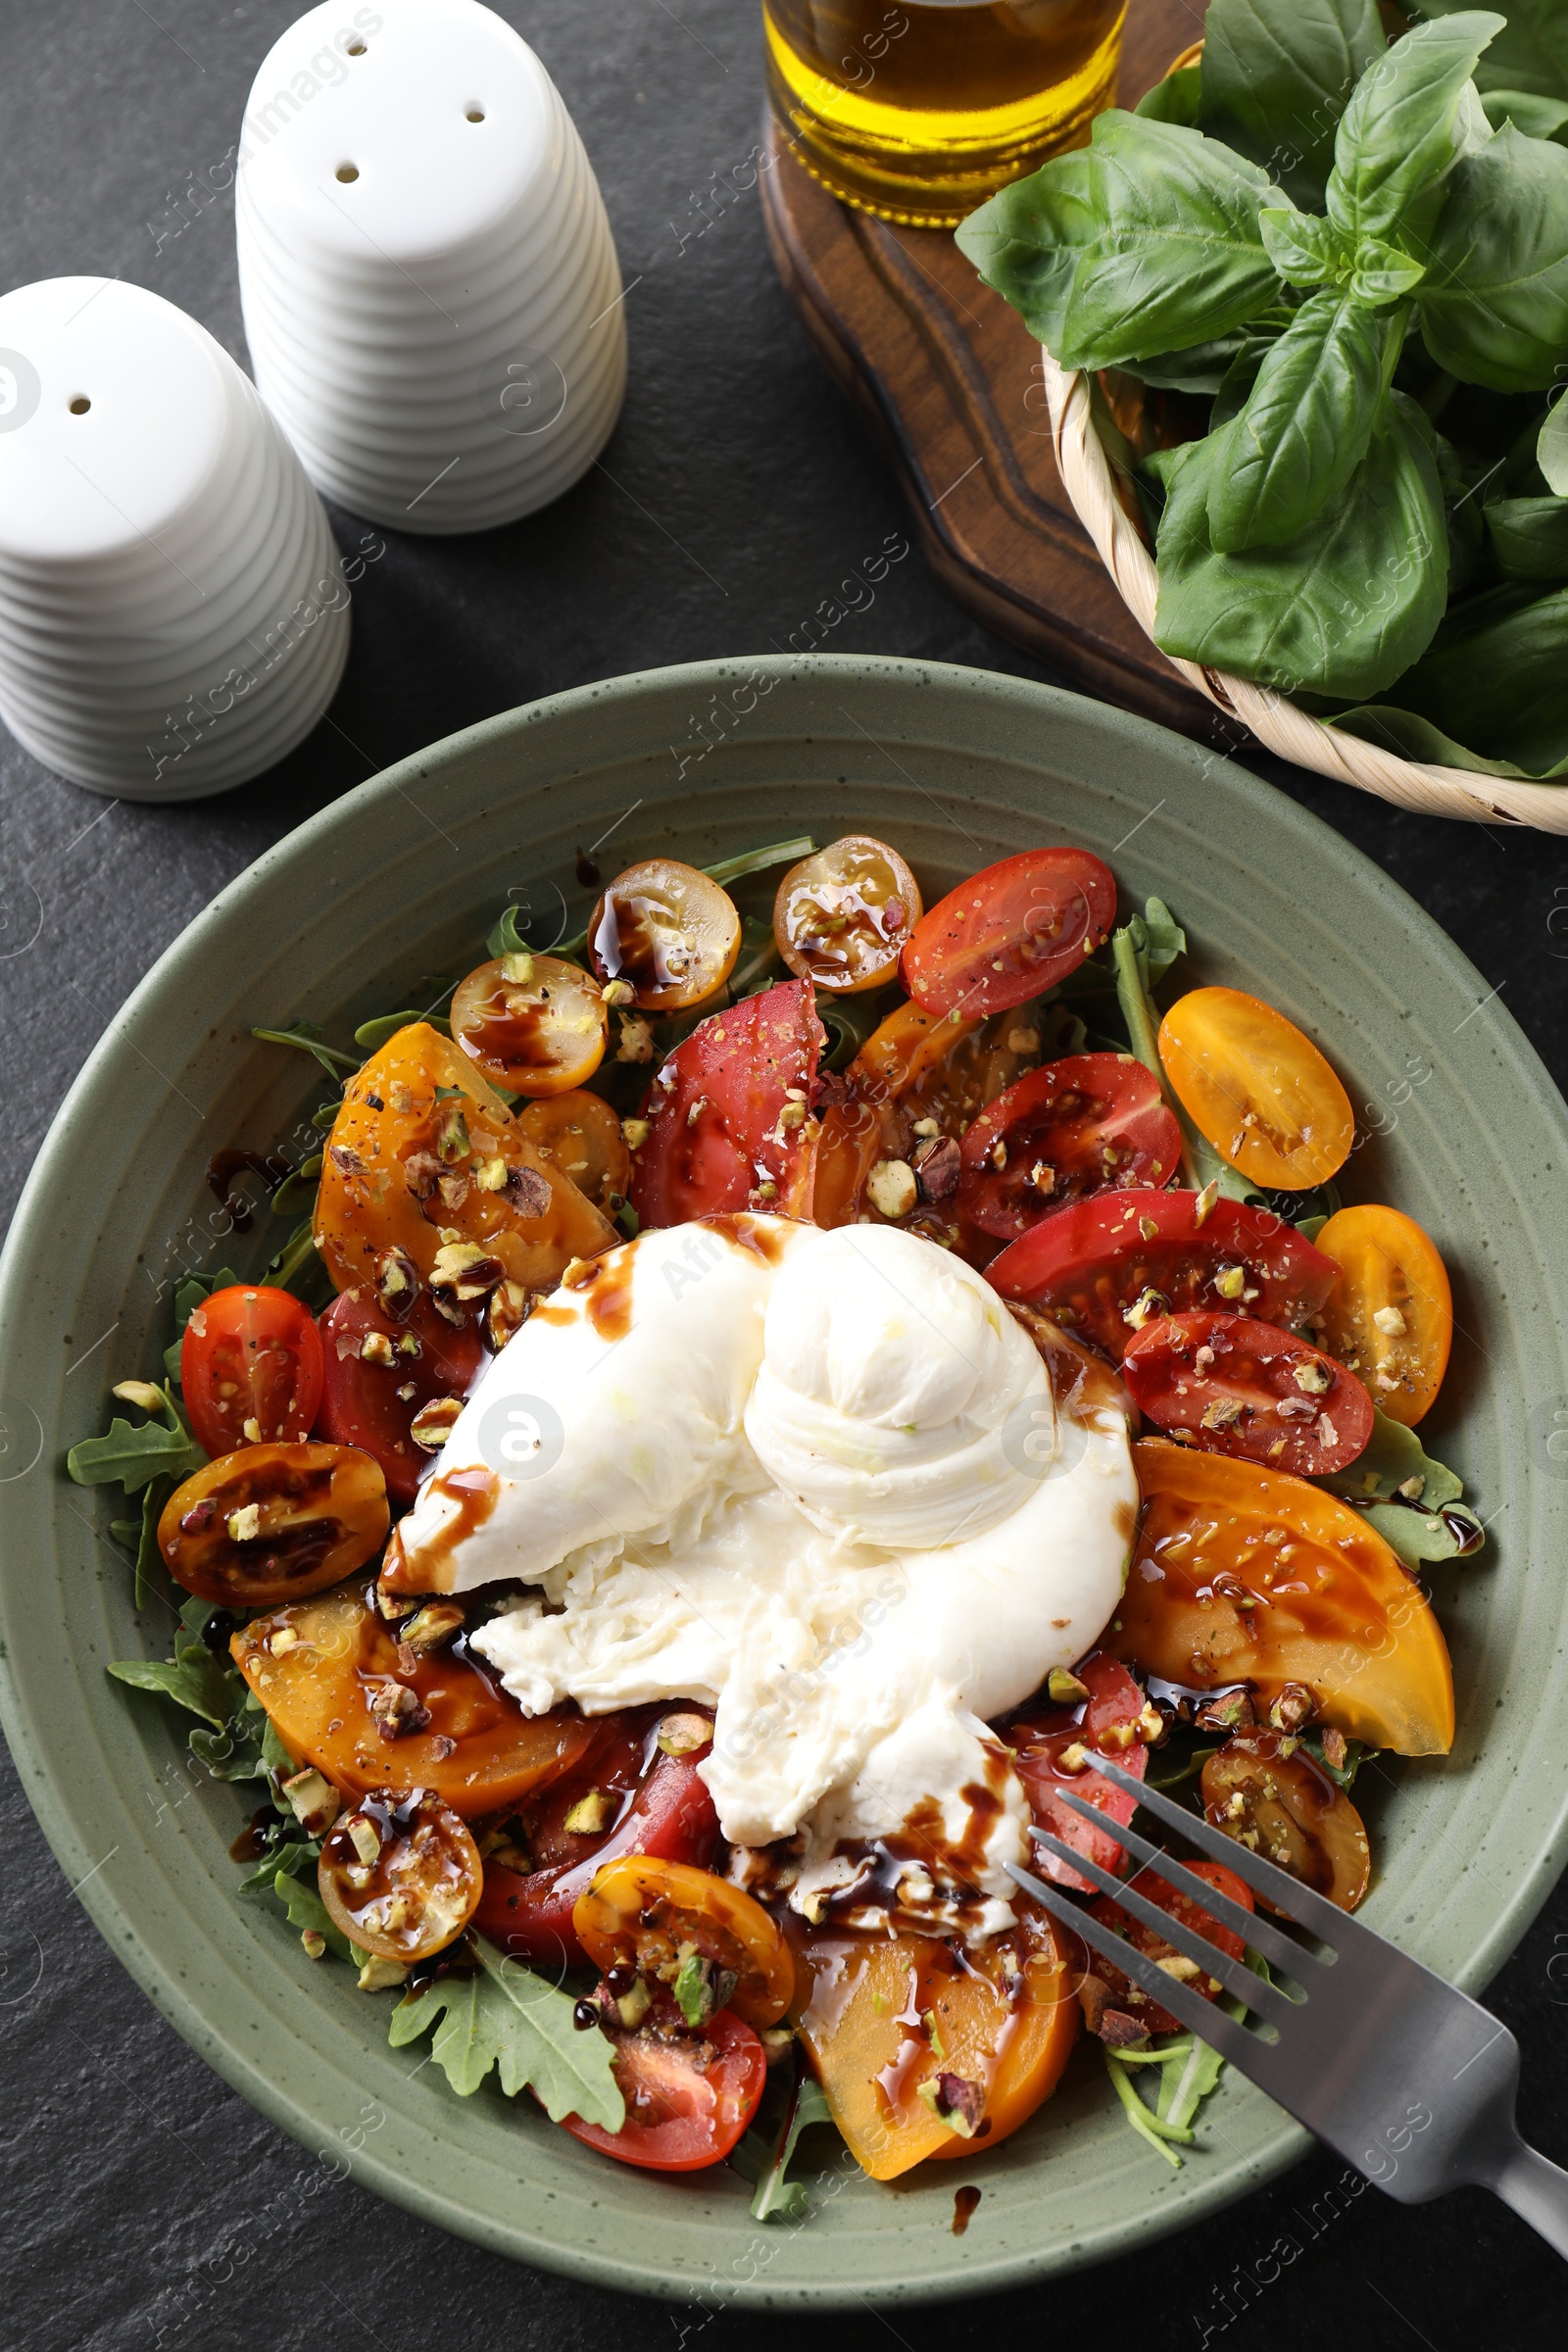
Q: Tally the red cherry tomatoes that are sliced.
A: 6